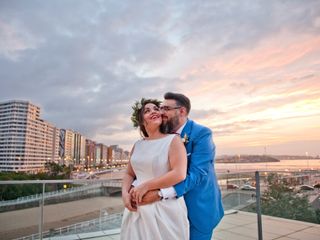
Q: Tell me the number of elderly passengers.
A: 0